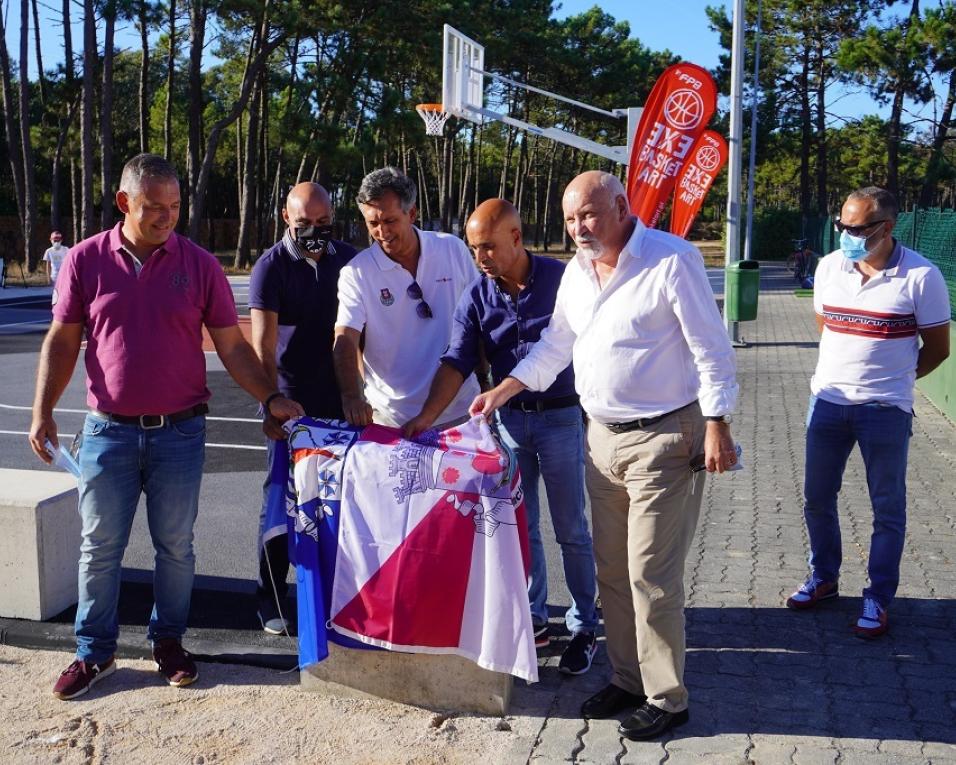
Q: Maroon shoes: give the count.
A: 2